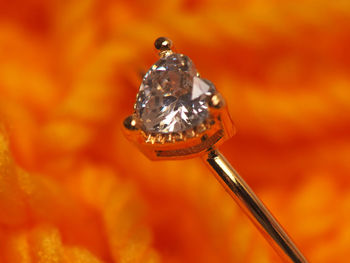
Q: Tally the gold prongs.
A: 3